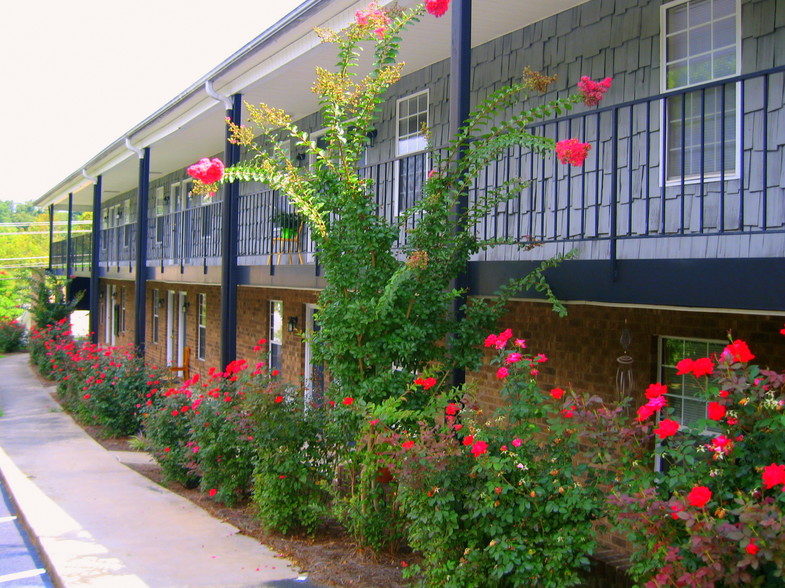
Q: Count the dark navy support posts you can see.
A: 6